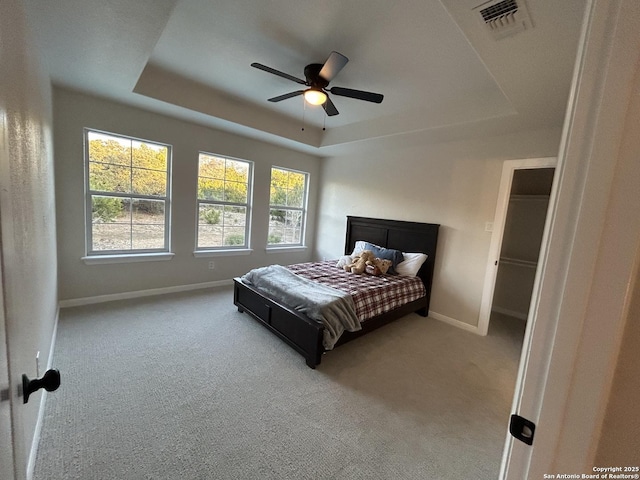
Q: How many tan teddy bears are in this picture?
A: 2